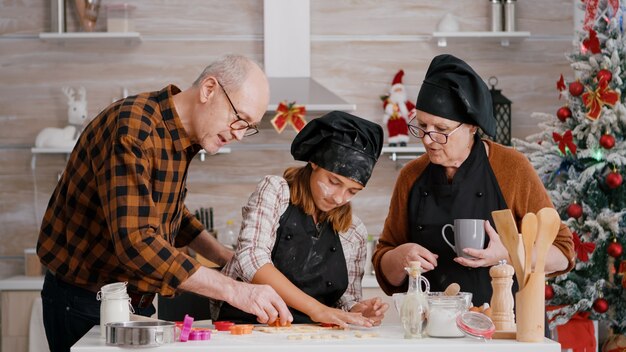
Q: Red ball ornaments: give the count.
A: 9